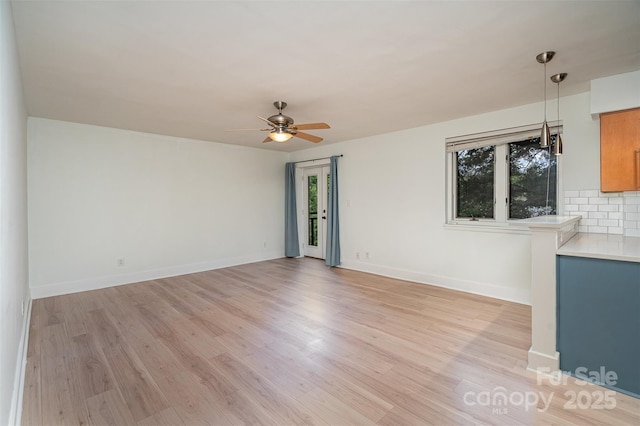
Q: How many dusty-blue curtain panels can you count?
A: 2